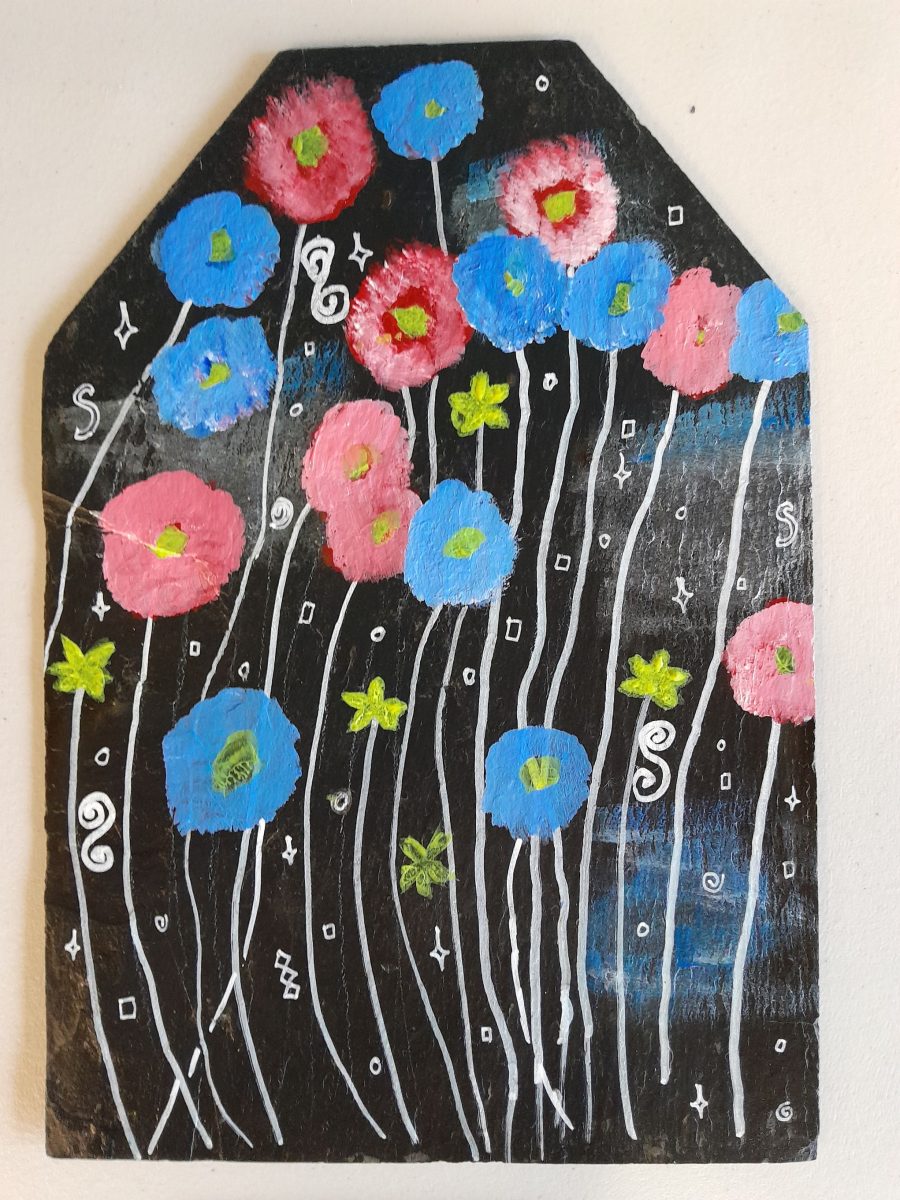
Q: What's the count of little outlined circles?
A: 14